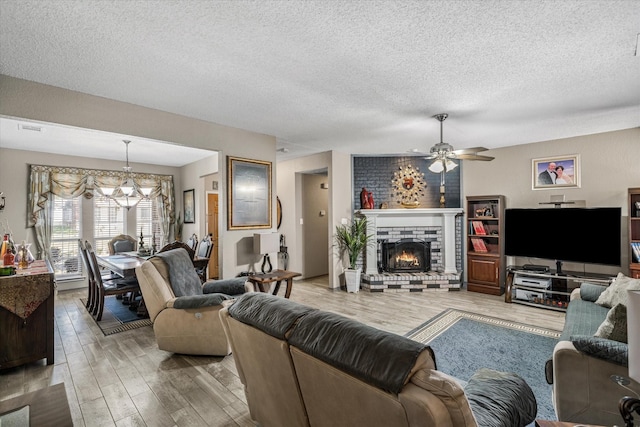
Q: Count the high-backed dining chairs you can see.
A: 6